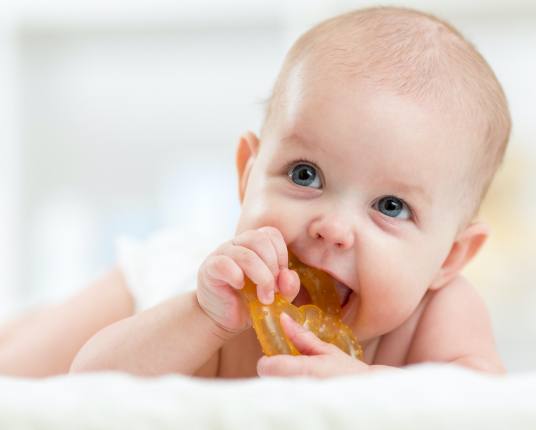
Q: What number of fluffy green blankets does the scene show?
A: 0